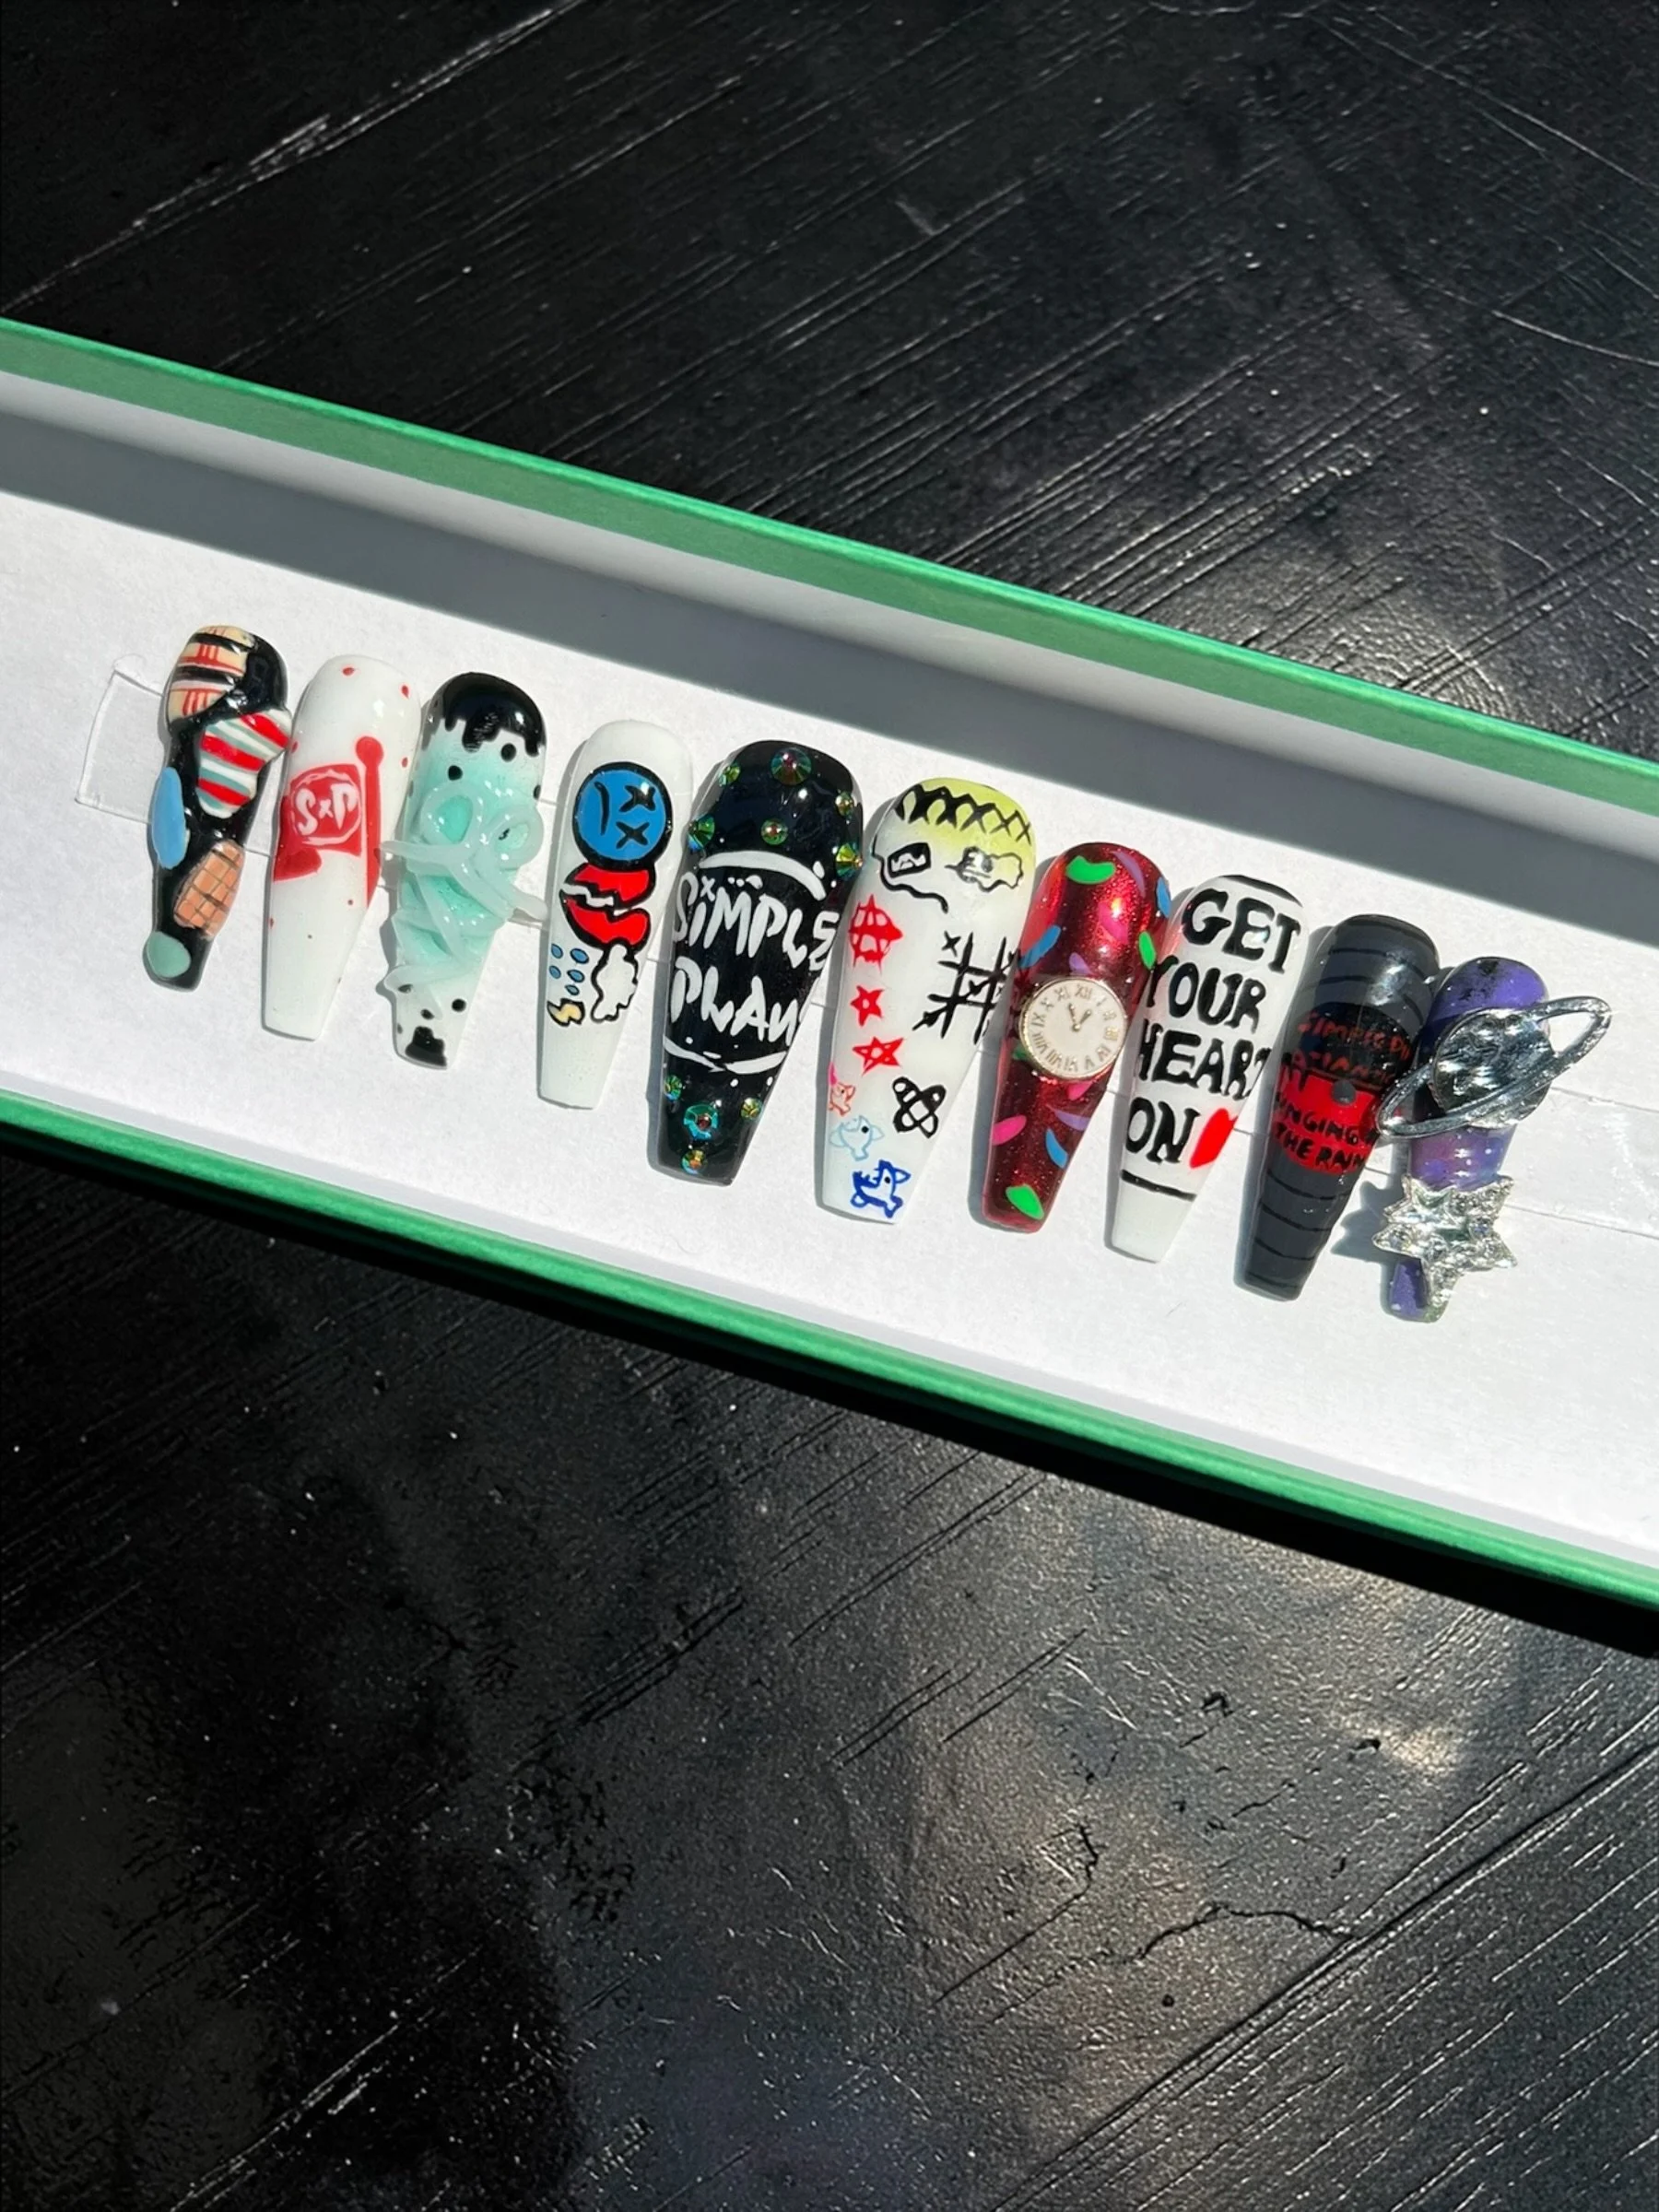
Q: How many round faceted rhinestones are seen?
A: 10